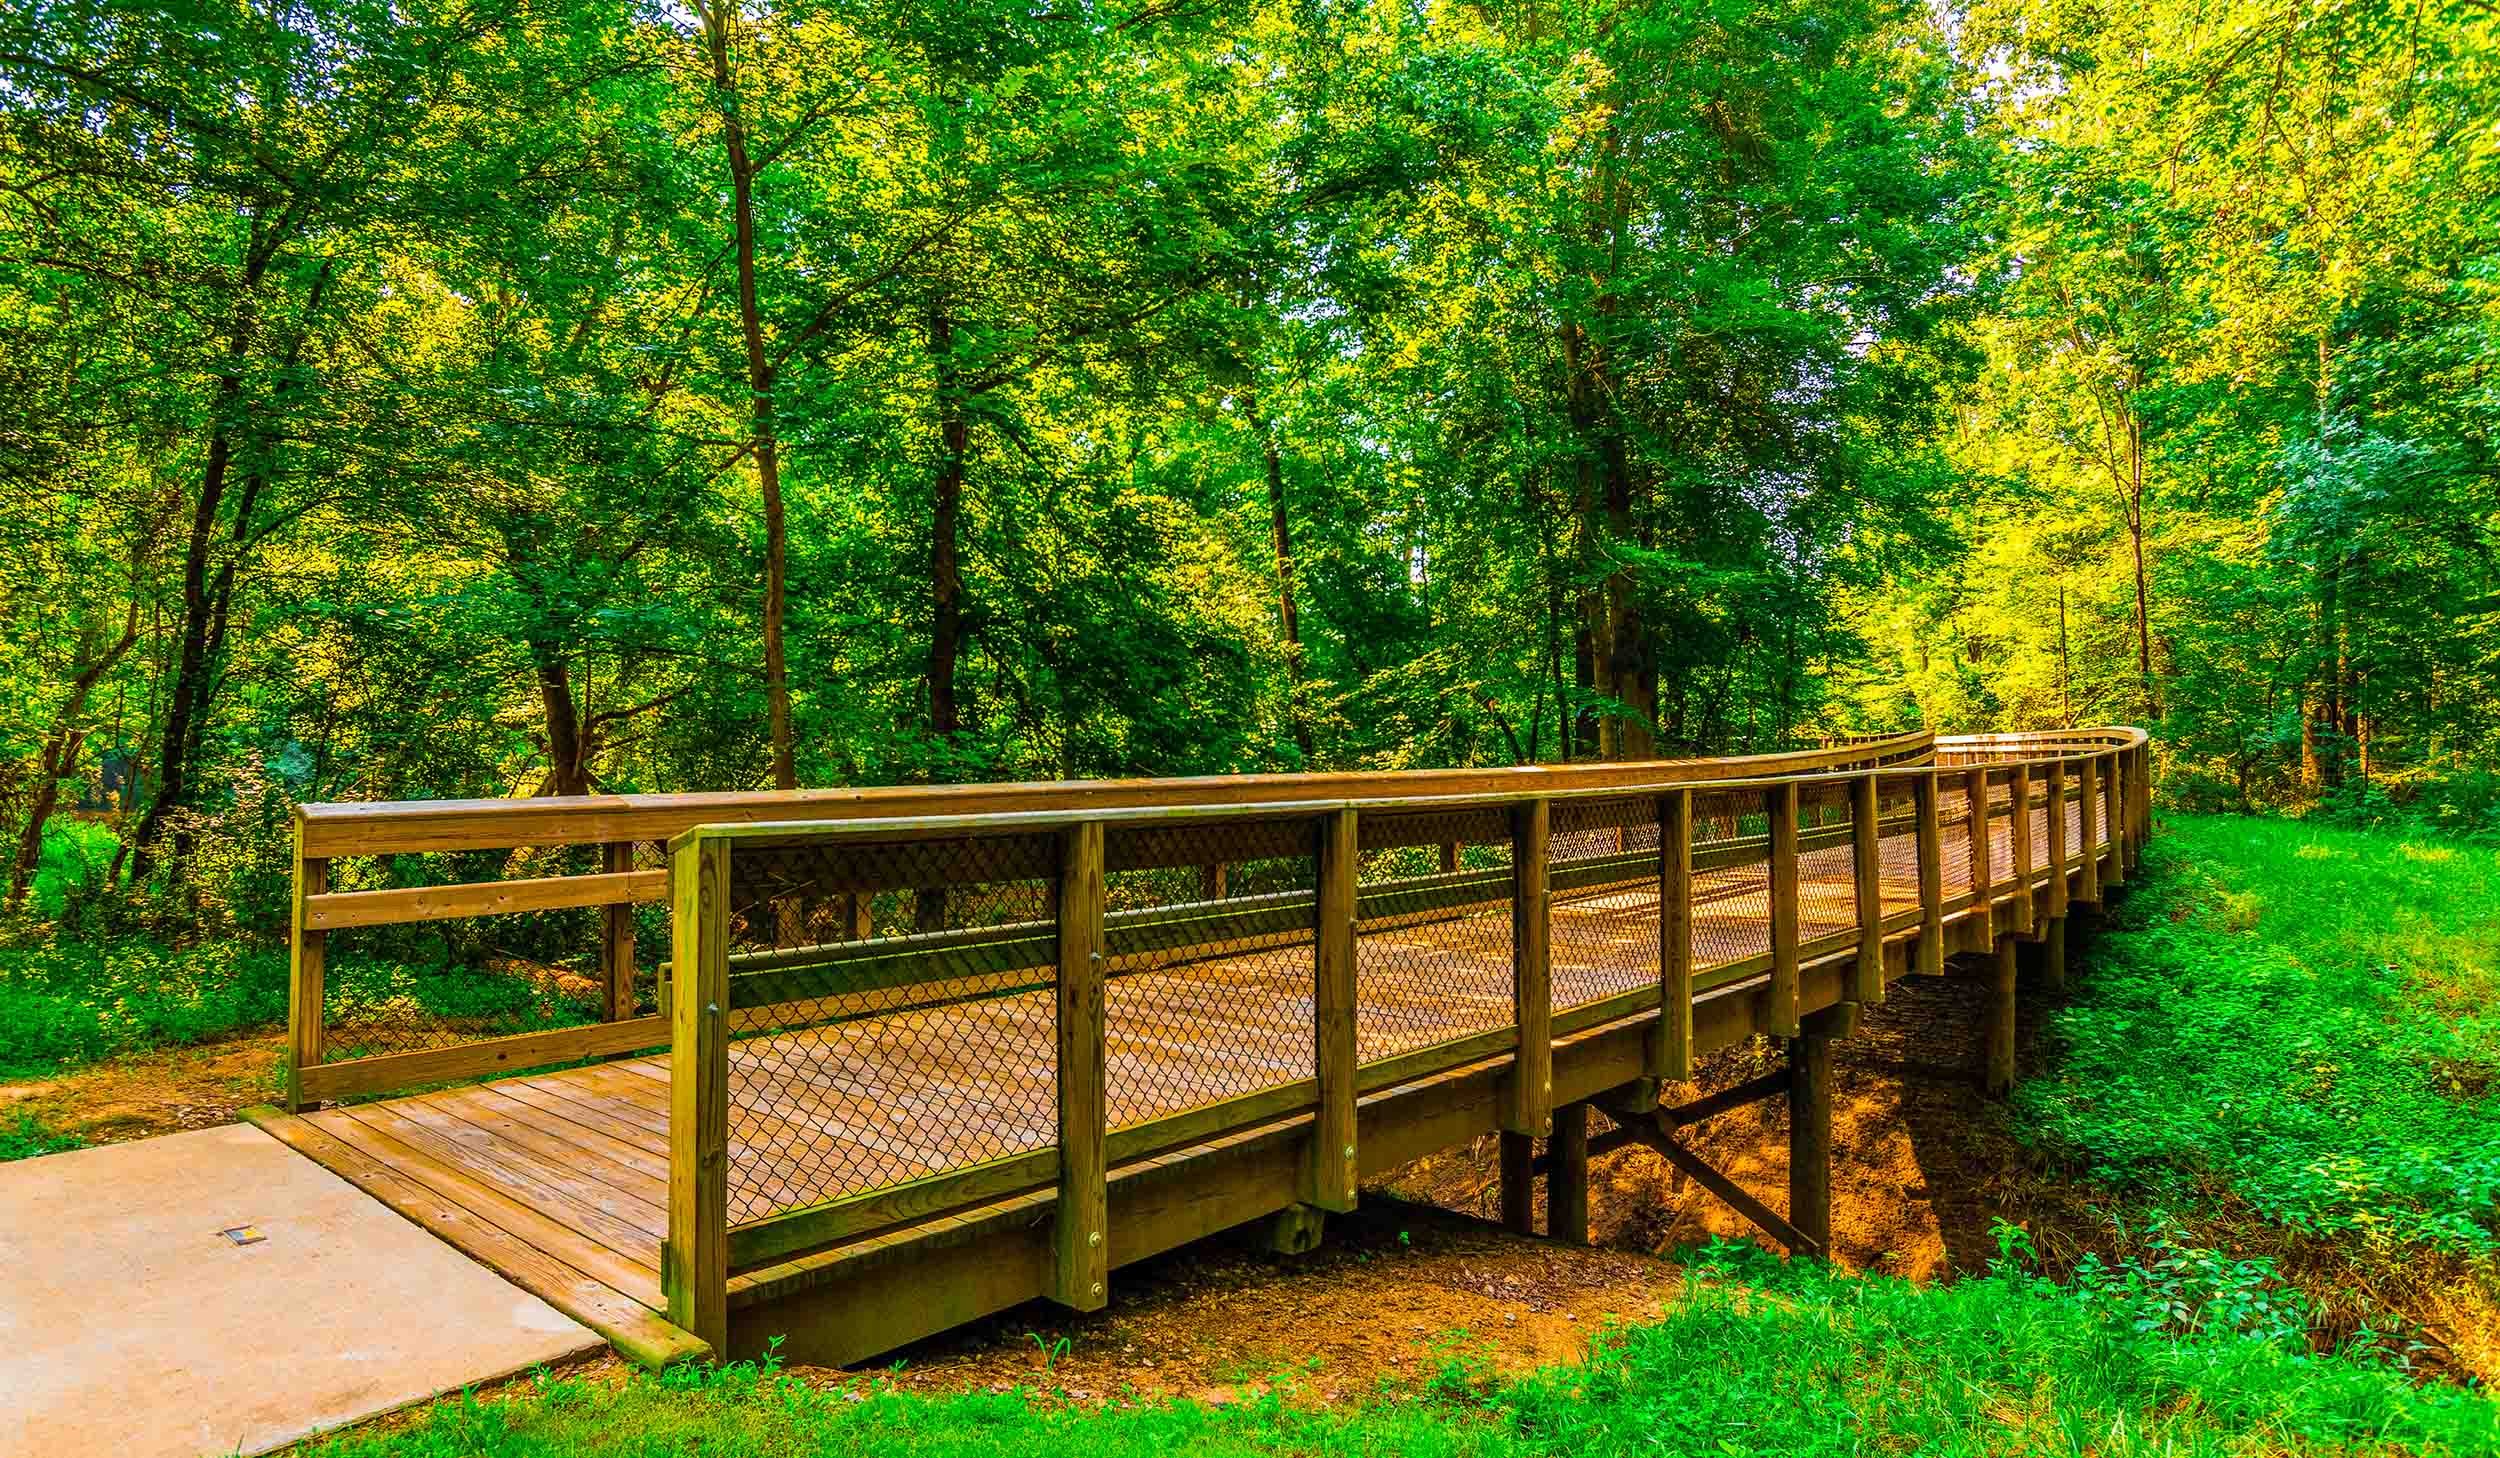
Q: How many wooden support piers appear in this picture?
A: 5